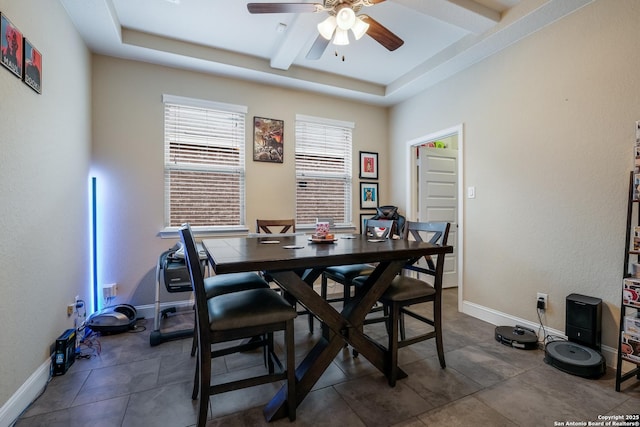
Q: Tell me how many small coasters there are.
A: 4